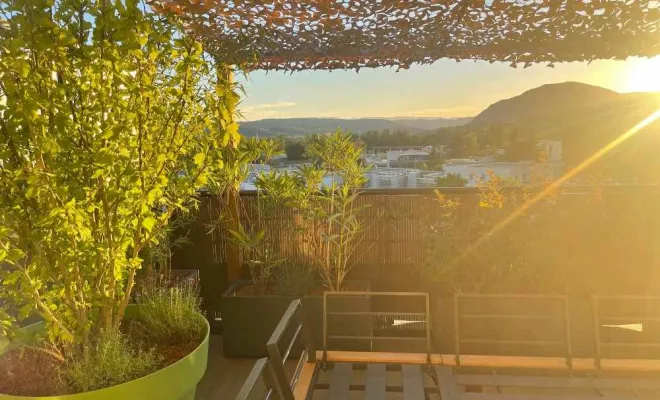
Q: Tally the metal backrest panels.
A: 5